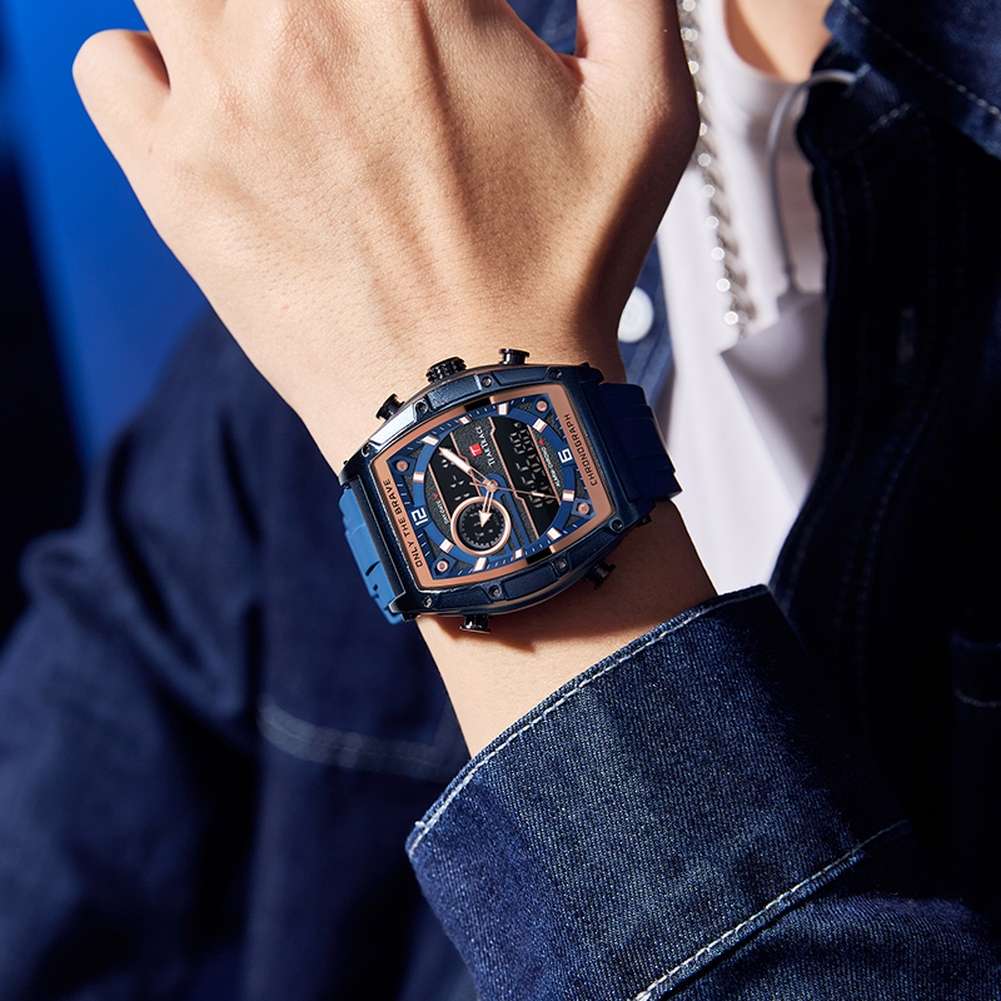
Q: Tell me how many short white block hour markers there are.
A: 10